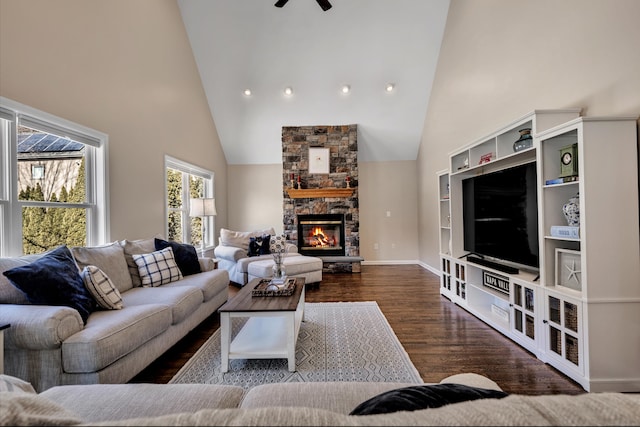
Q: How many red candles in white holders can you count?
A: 3